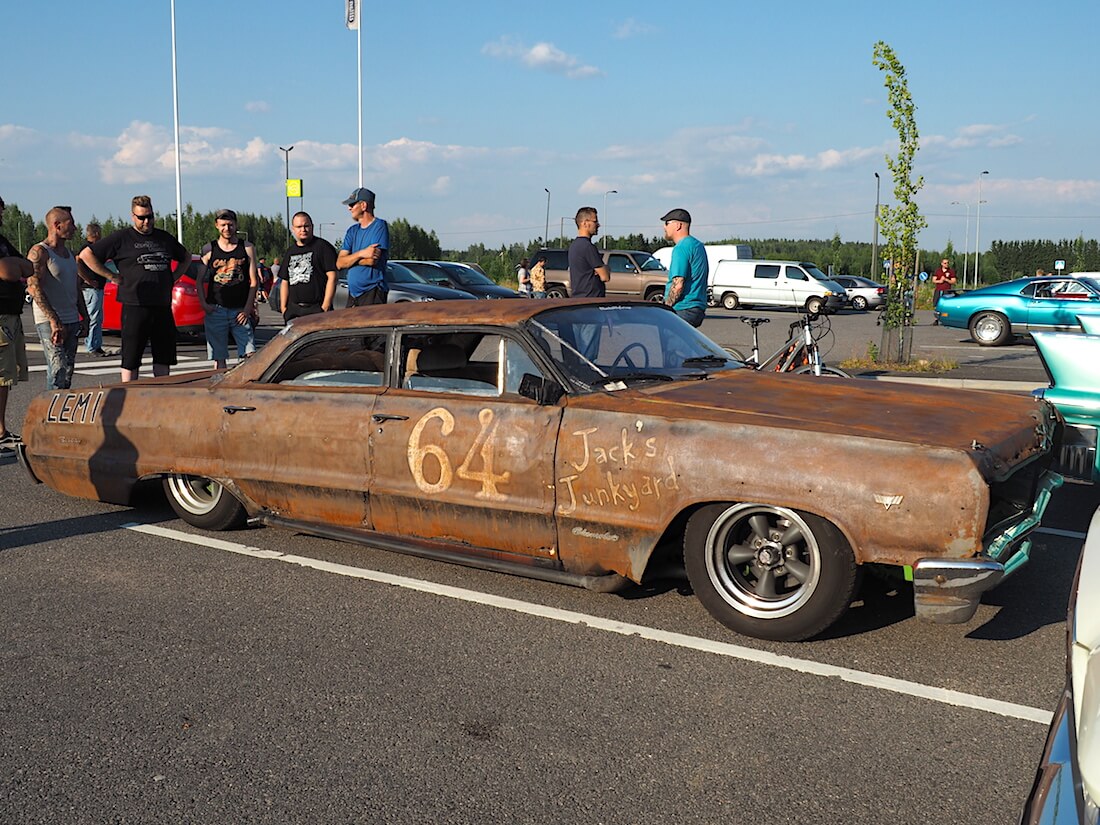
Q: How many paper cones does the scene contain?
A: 0